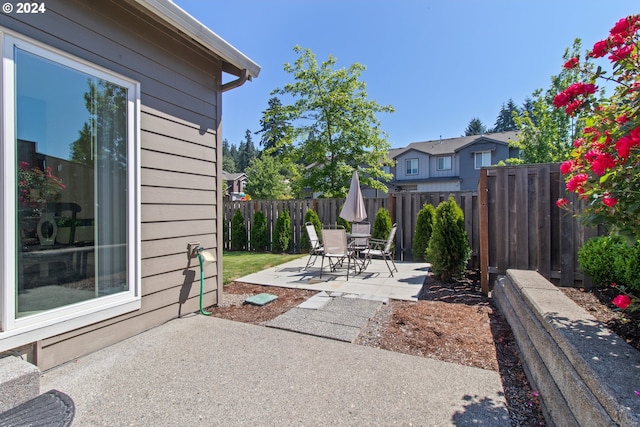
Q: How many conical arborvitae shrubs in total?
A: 8